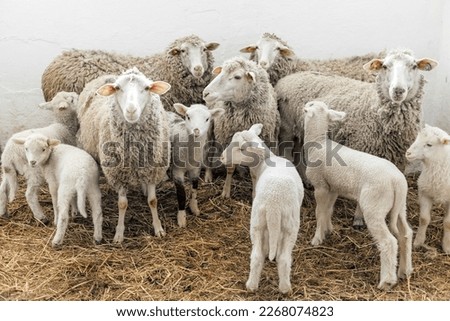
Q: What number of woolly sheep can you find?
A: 5